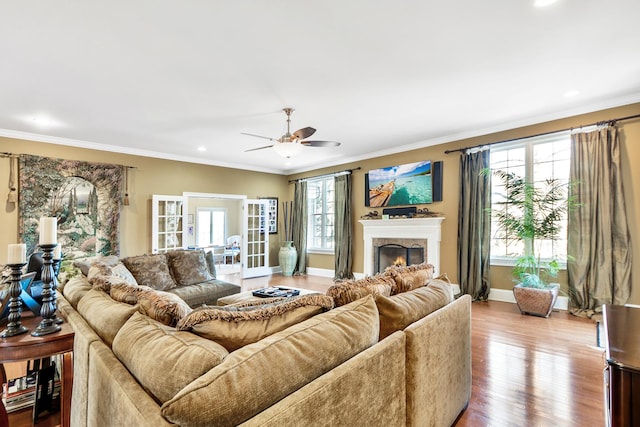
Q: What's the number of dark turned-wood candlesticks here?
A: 3